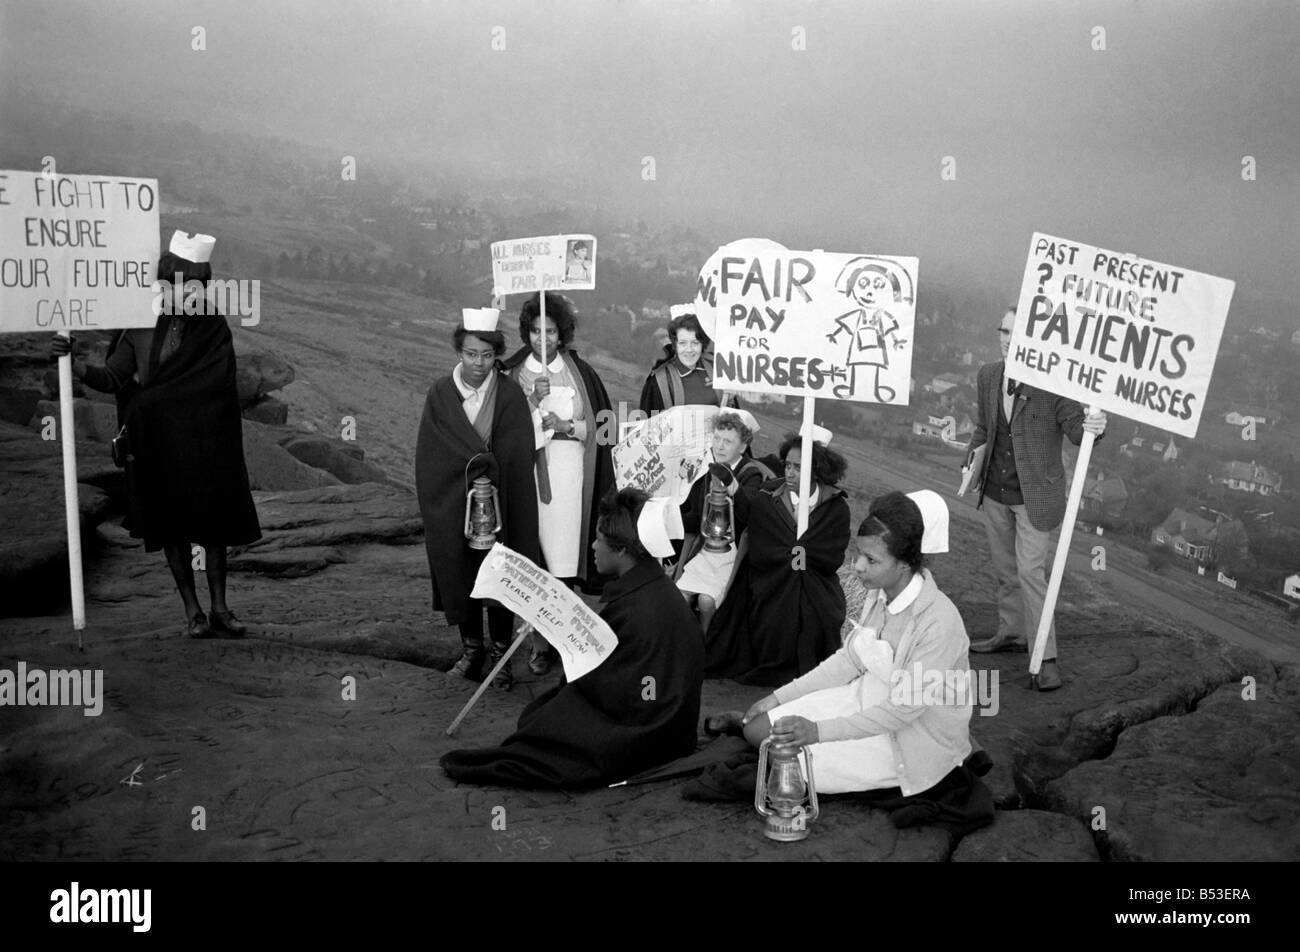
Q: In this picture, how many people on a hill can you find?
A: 9